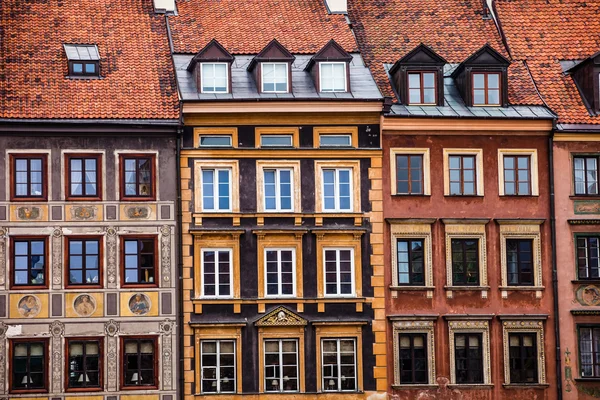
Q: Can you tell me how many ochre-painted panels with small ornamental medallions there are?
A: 6